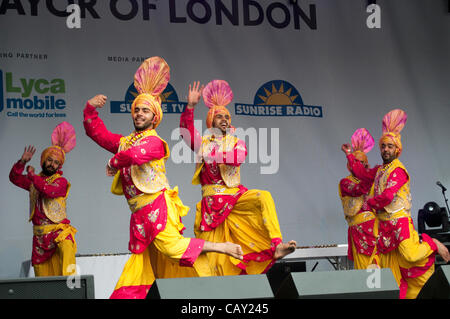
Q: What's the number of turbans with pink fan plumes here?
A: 5